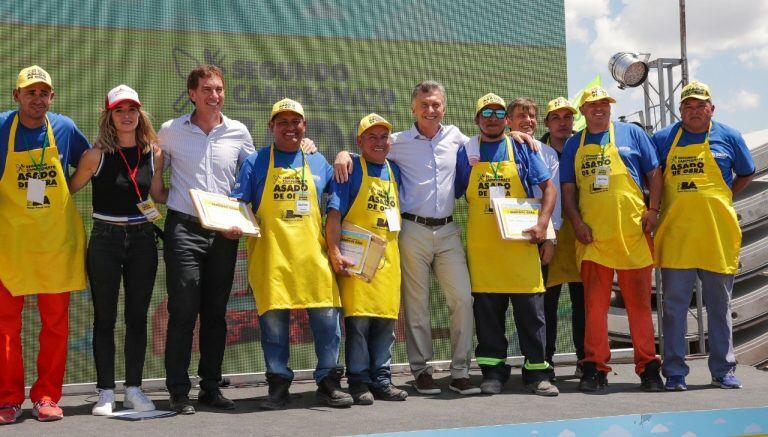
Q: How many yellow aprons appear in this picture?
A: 7